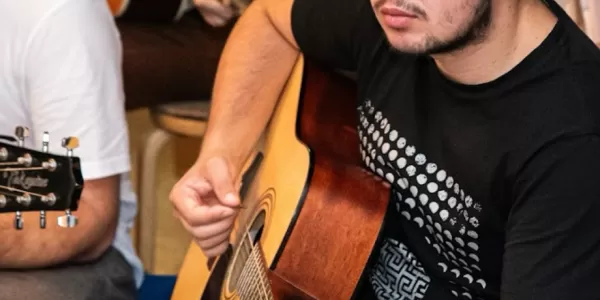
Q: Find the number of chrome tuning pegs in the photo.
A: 6